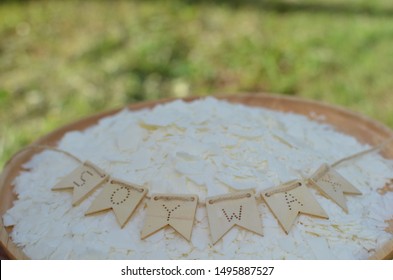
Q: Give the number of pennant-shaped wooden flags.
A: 6